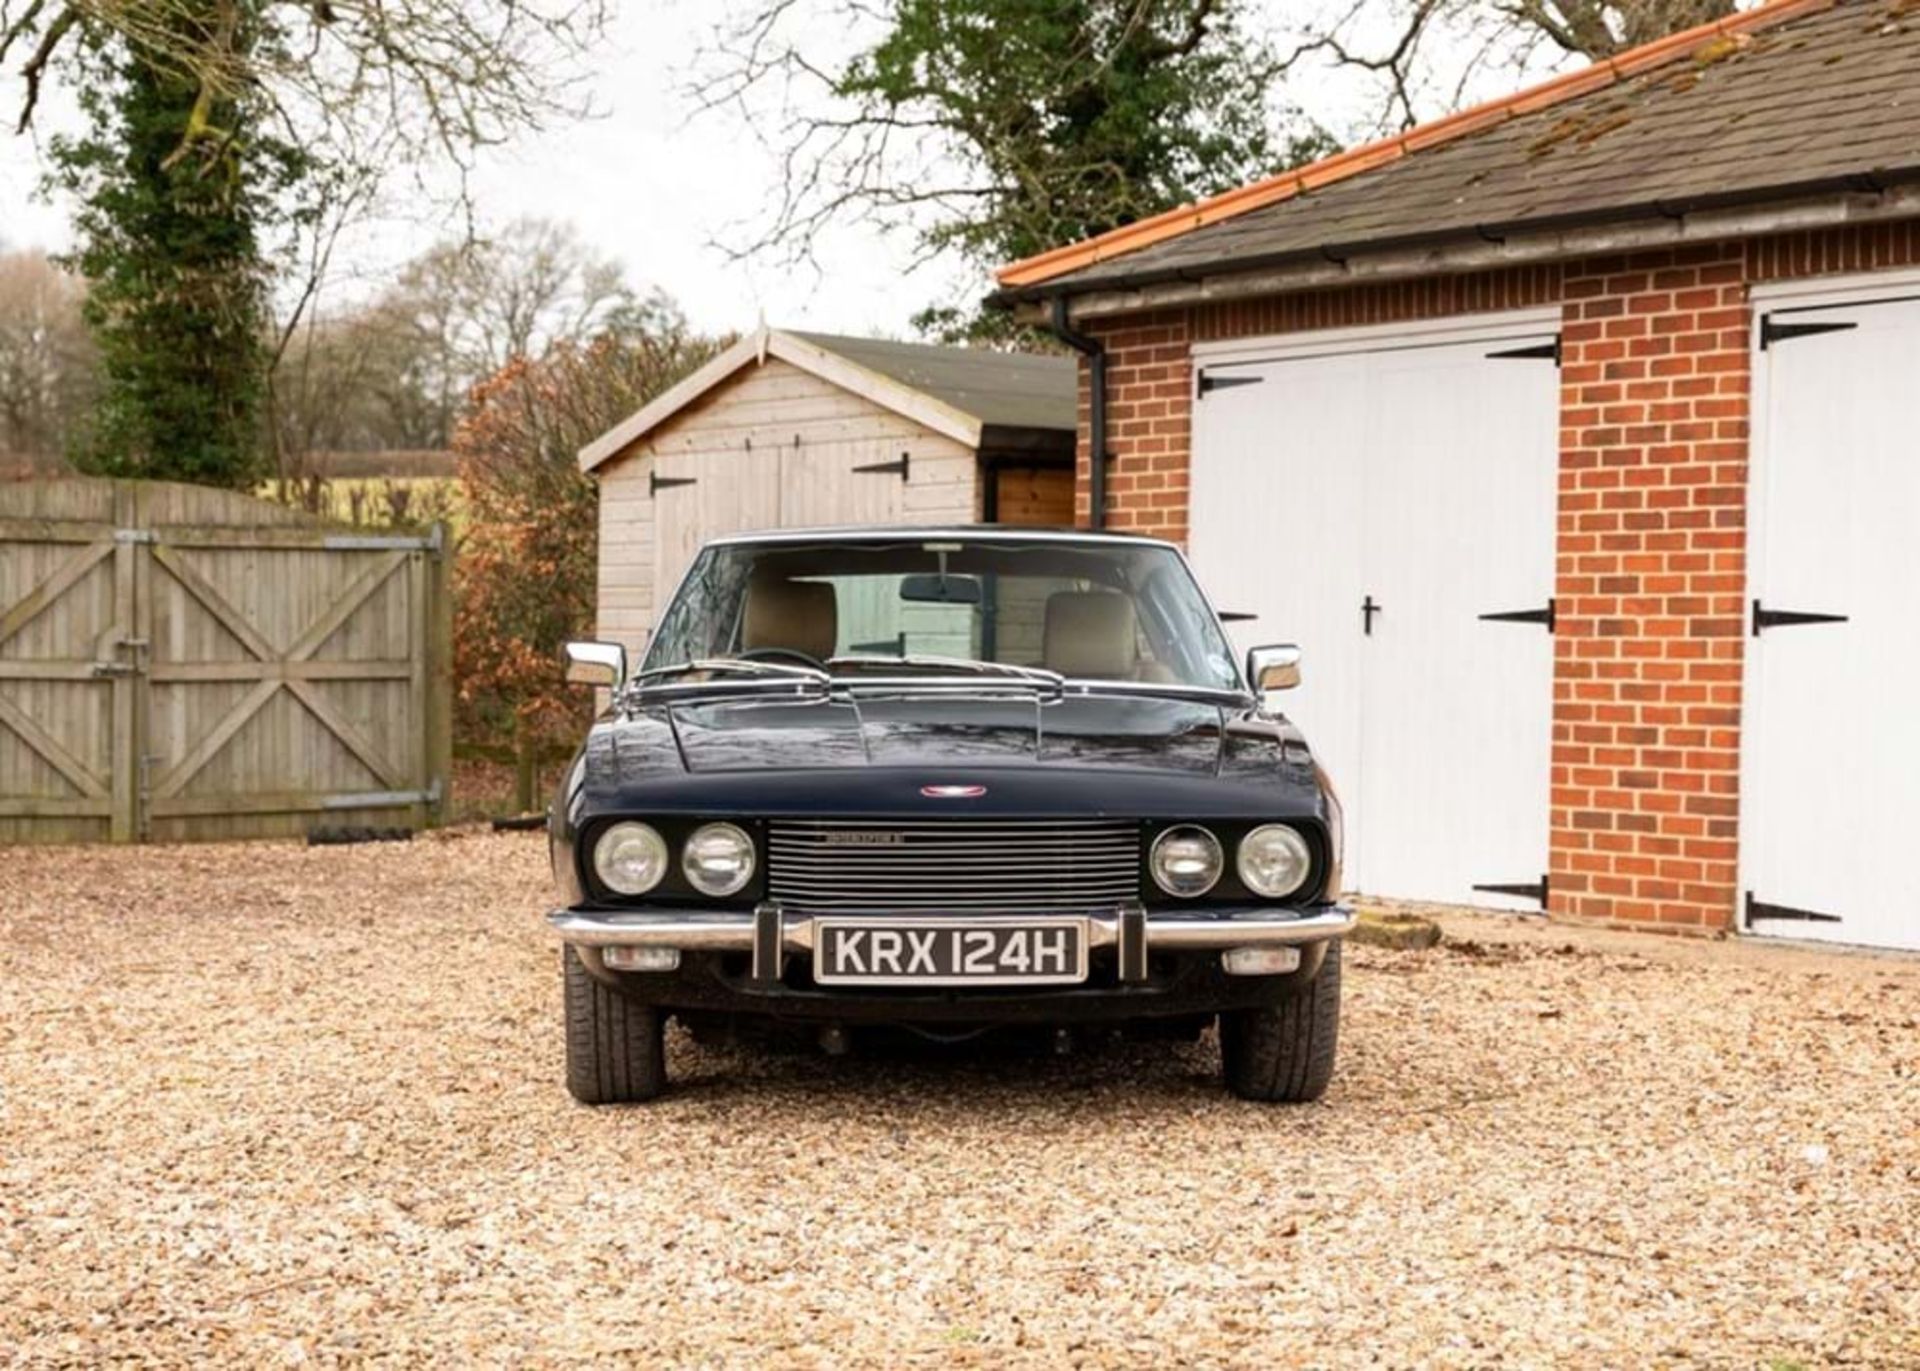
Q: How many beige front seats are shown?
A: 2